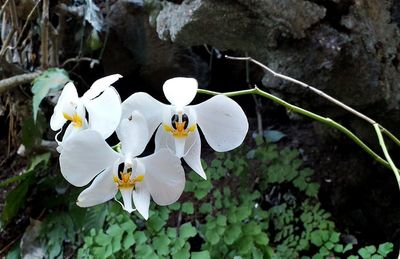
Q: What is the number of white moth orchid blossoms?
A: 3